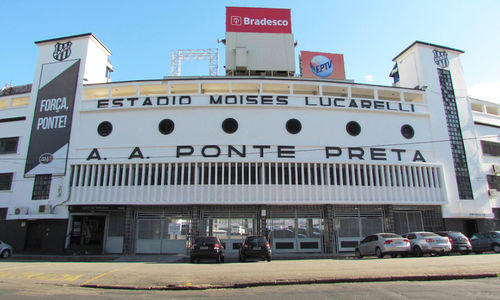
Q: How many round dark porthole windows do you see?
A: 6